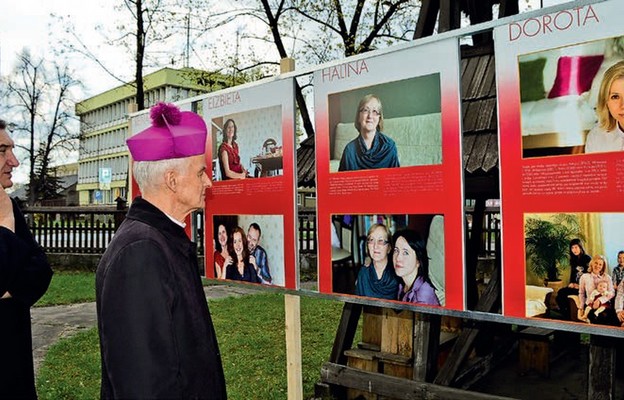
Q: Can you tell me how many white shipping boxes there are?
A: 0